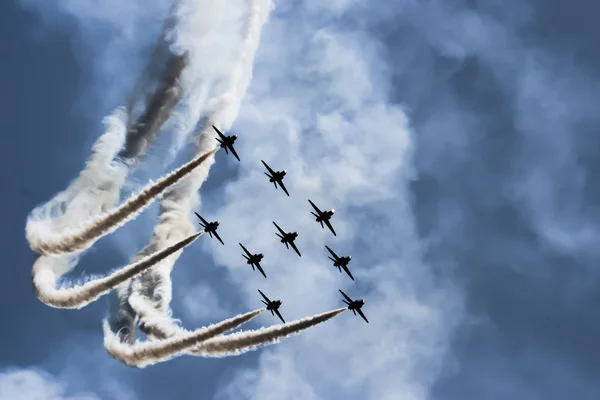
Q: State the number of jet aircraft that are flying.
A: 9